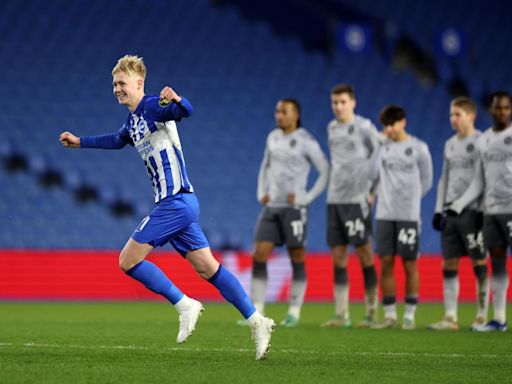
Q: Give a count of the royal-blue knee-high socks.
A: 2